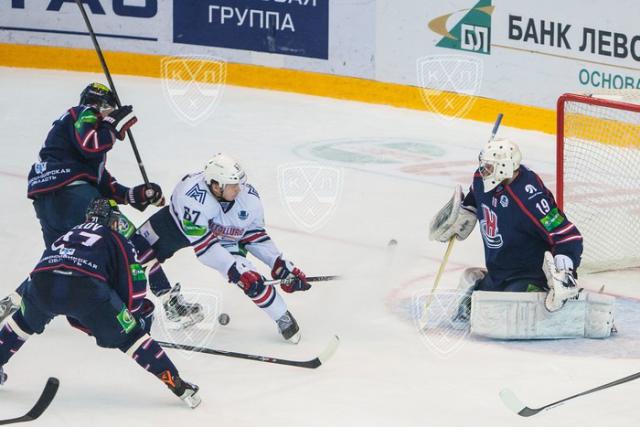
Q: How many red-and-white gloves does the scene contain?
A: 2